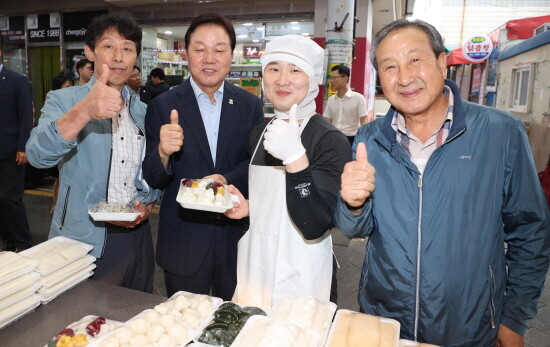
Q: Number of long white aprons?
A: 1